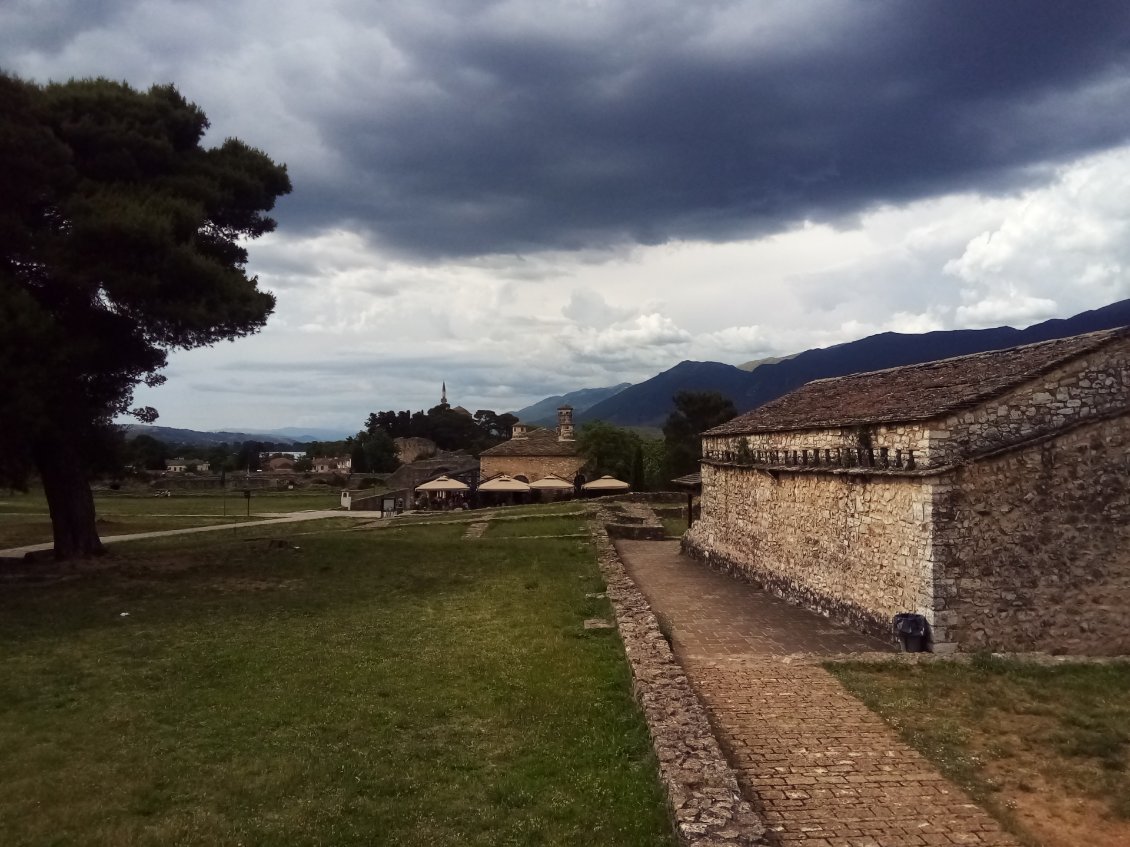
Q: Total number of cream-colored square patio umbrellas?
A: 4